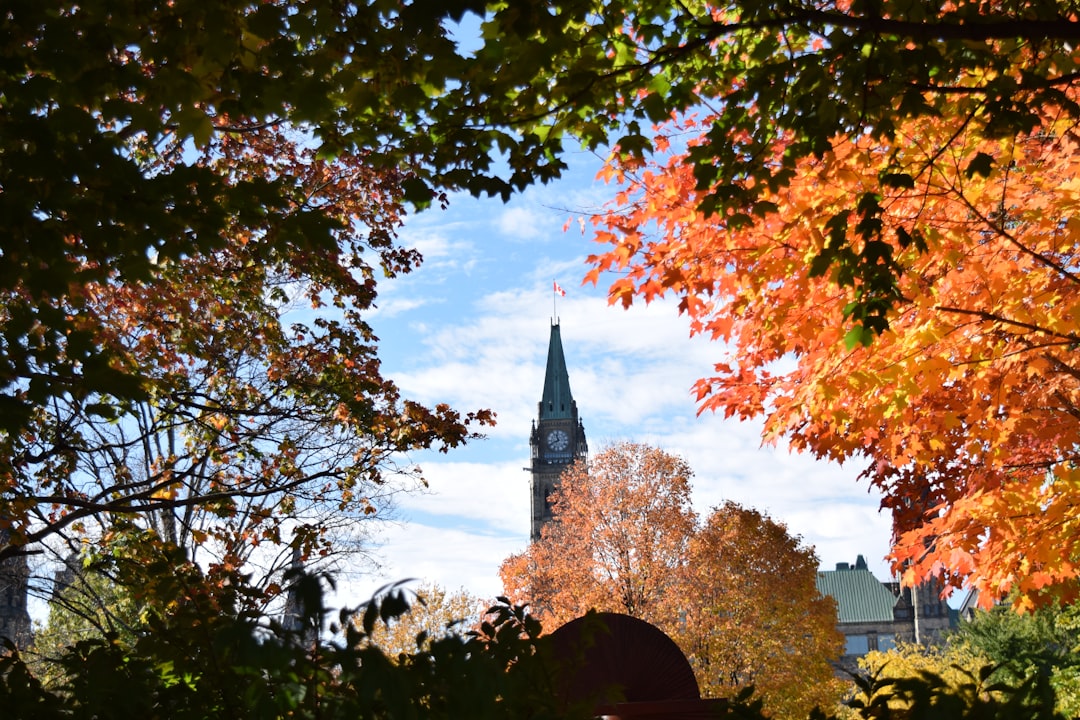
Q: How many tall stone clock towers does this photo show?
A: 1